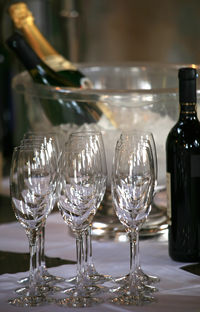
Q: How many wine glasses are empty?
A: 9